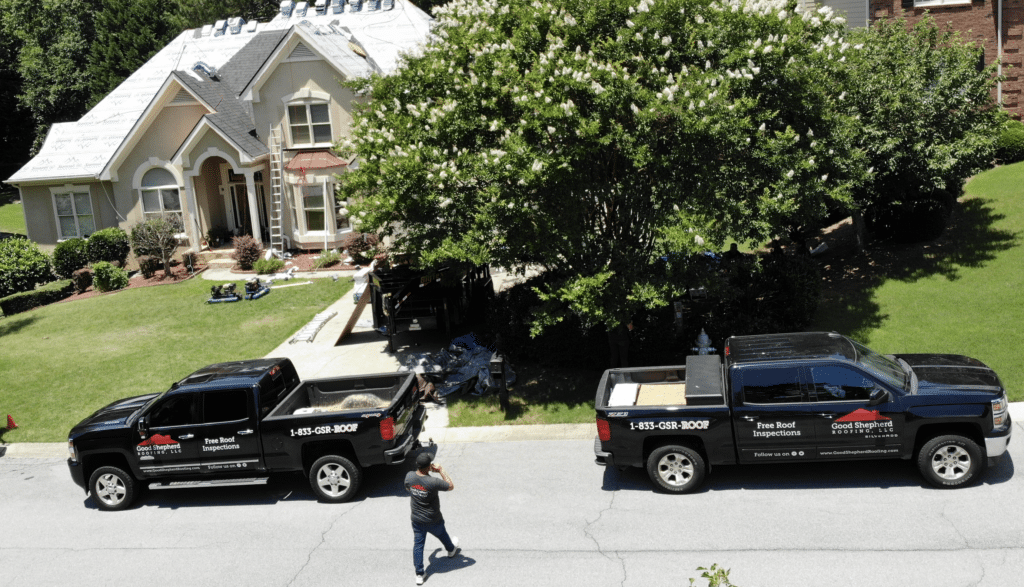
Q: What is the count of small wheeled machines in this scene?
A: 2